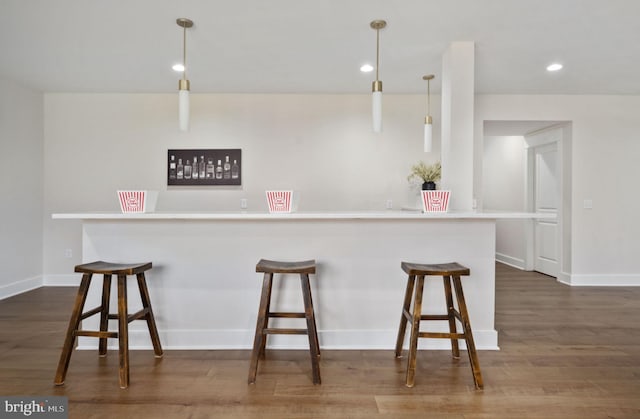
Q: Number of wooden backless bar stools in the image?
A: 3